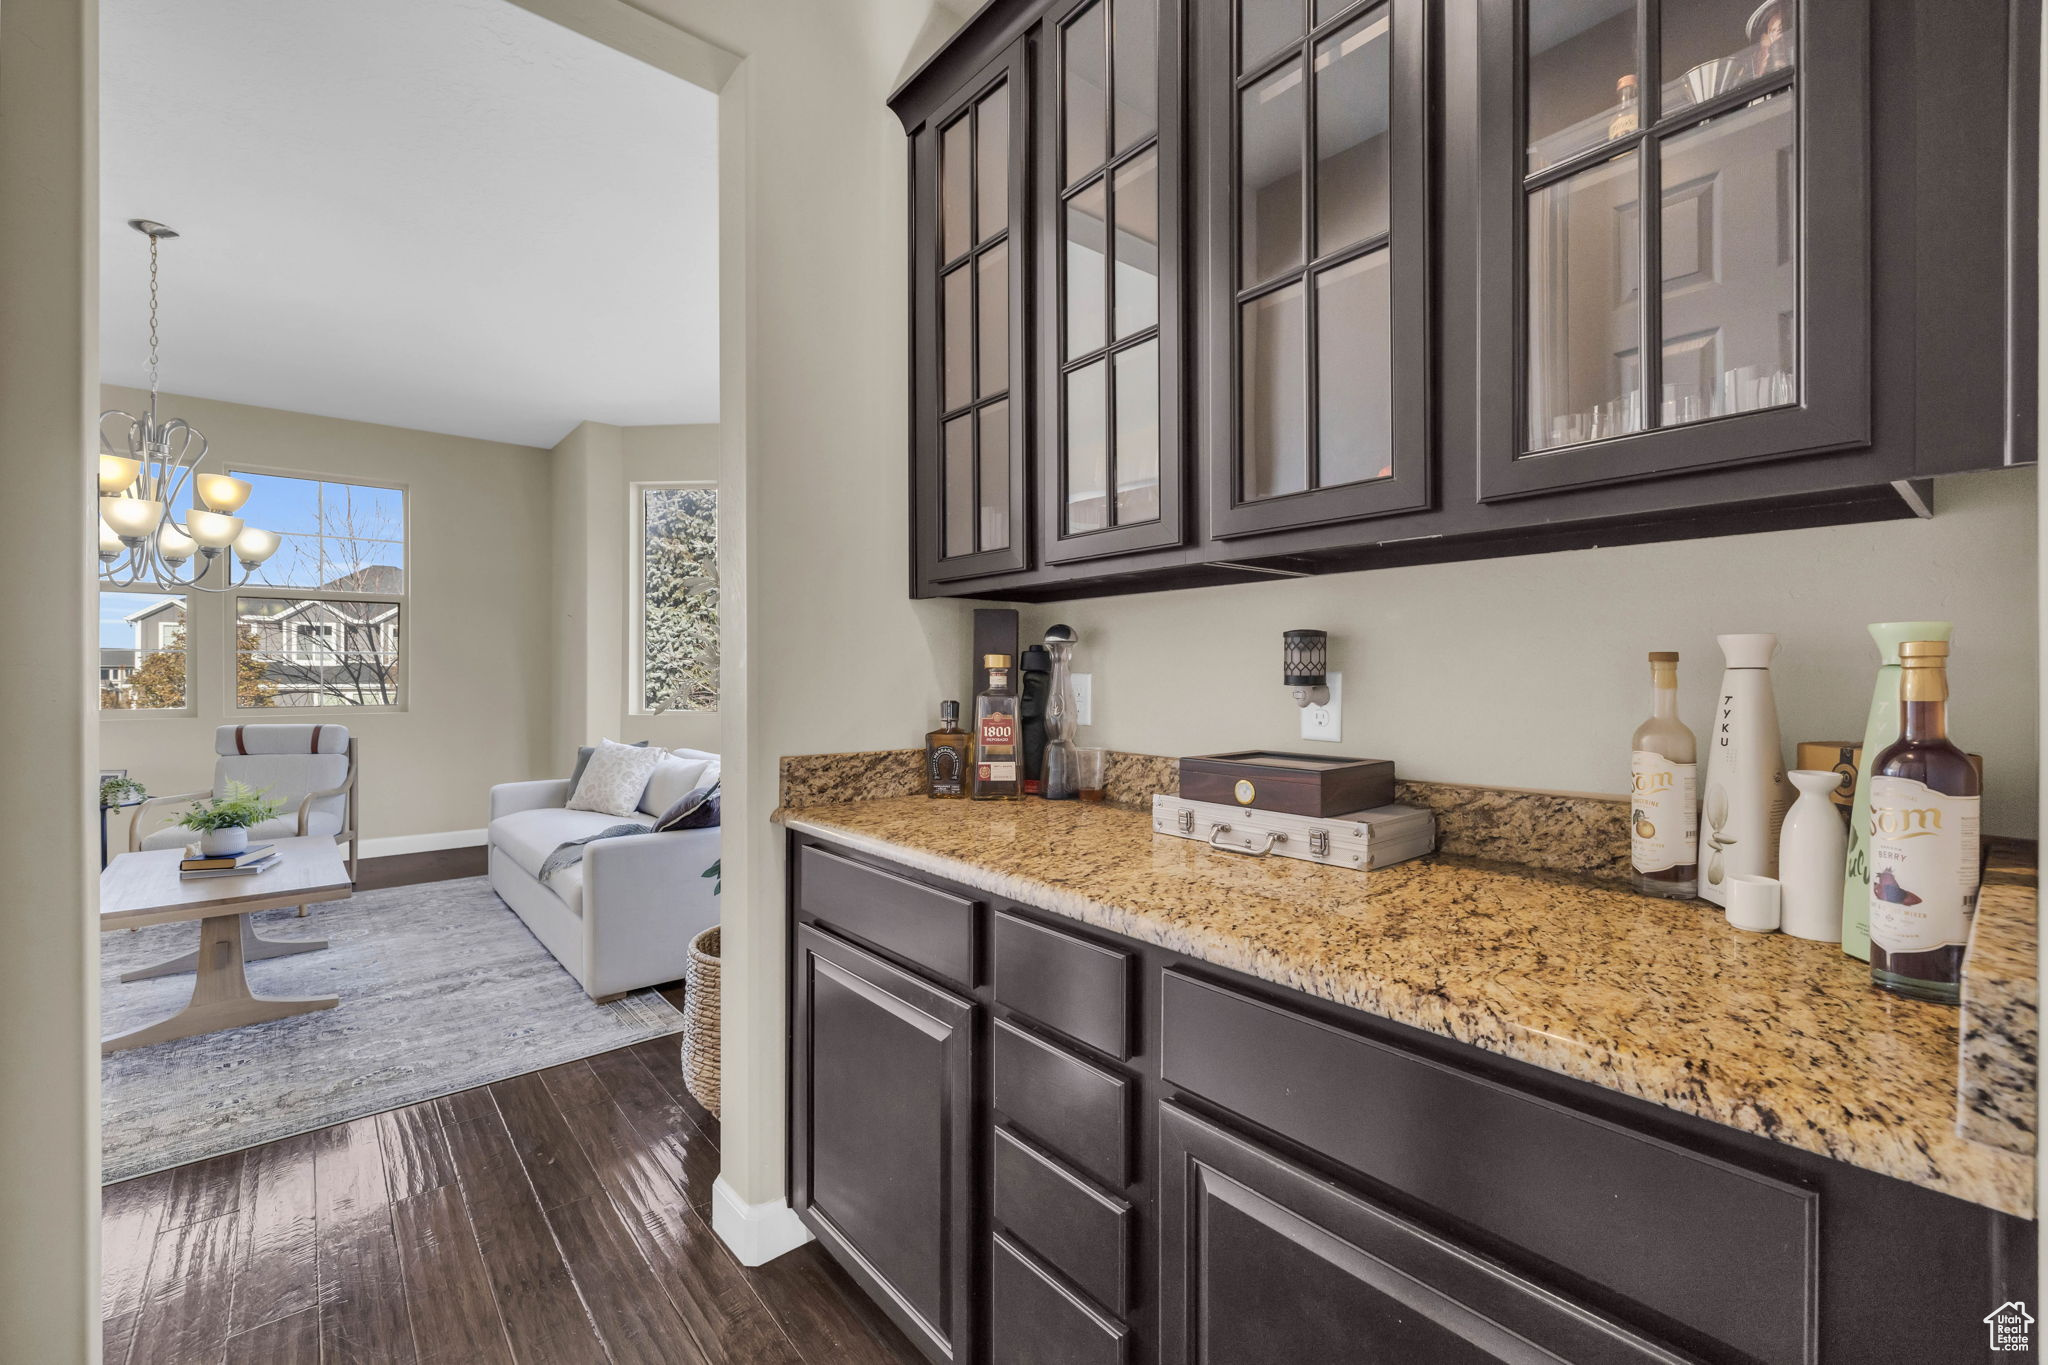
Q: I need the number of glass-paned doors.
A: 4